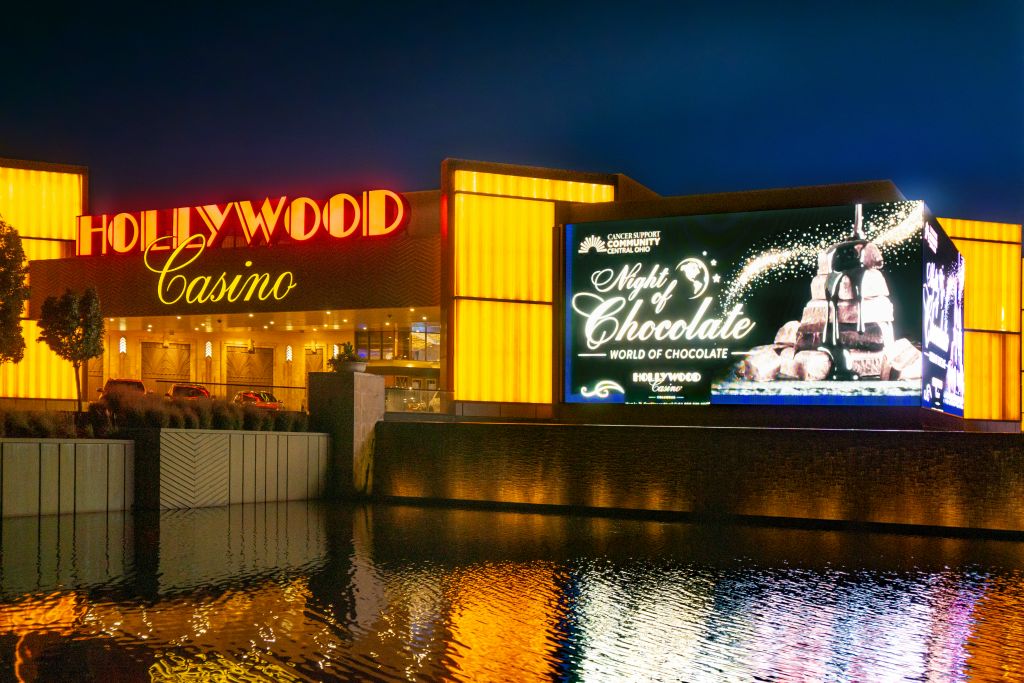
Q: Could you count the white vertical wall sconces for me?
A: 4